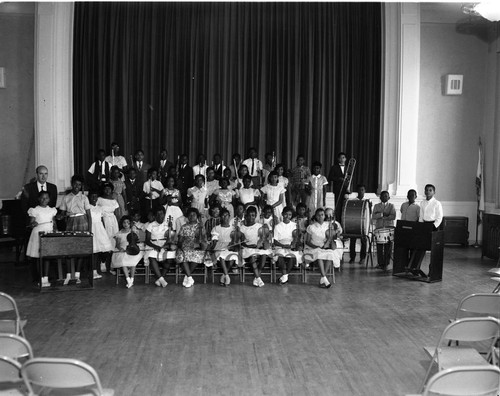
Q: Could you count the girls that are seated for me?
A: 7